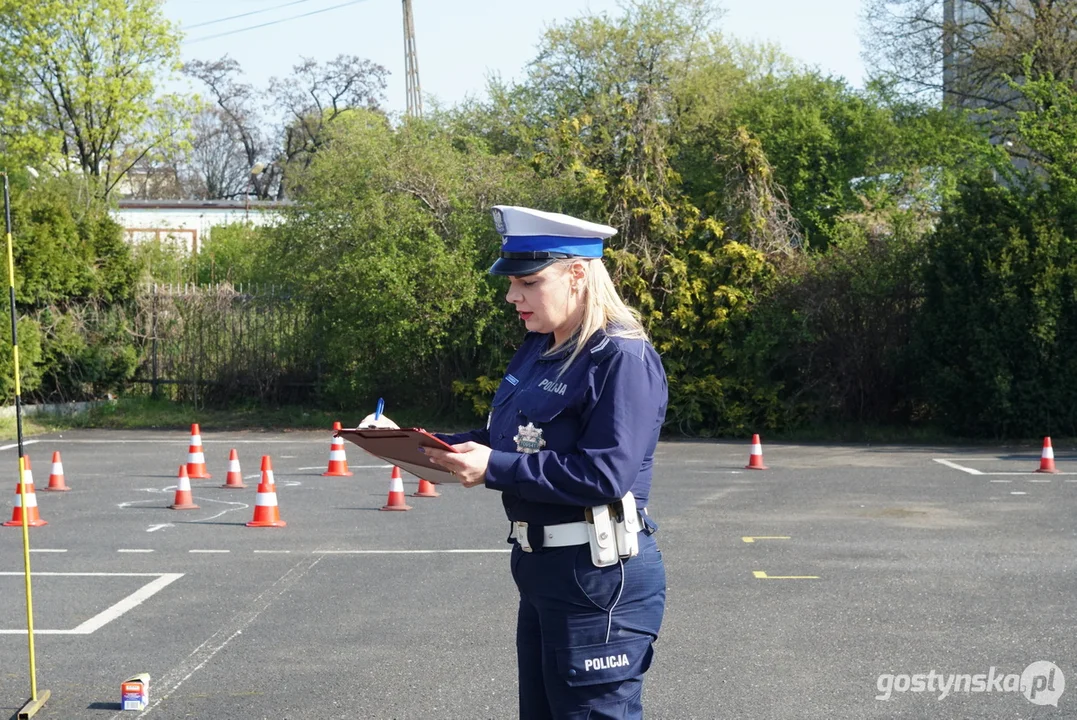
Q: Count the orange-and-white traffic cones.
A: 11